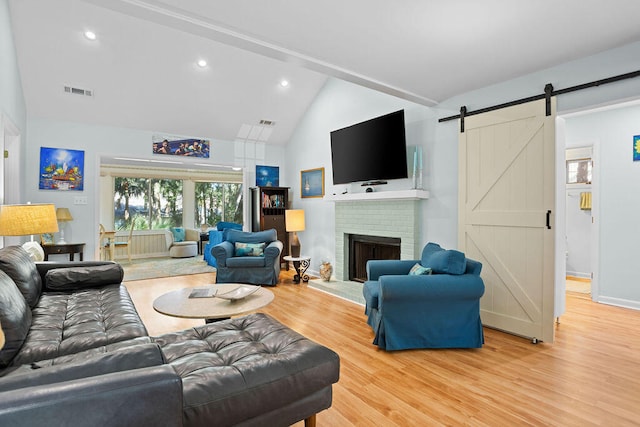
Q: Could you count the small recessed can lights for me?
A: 3